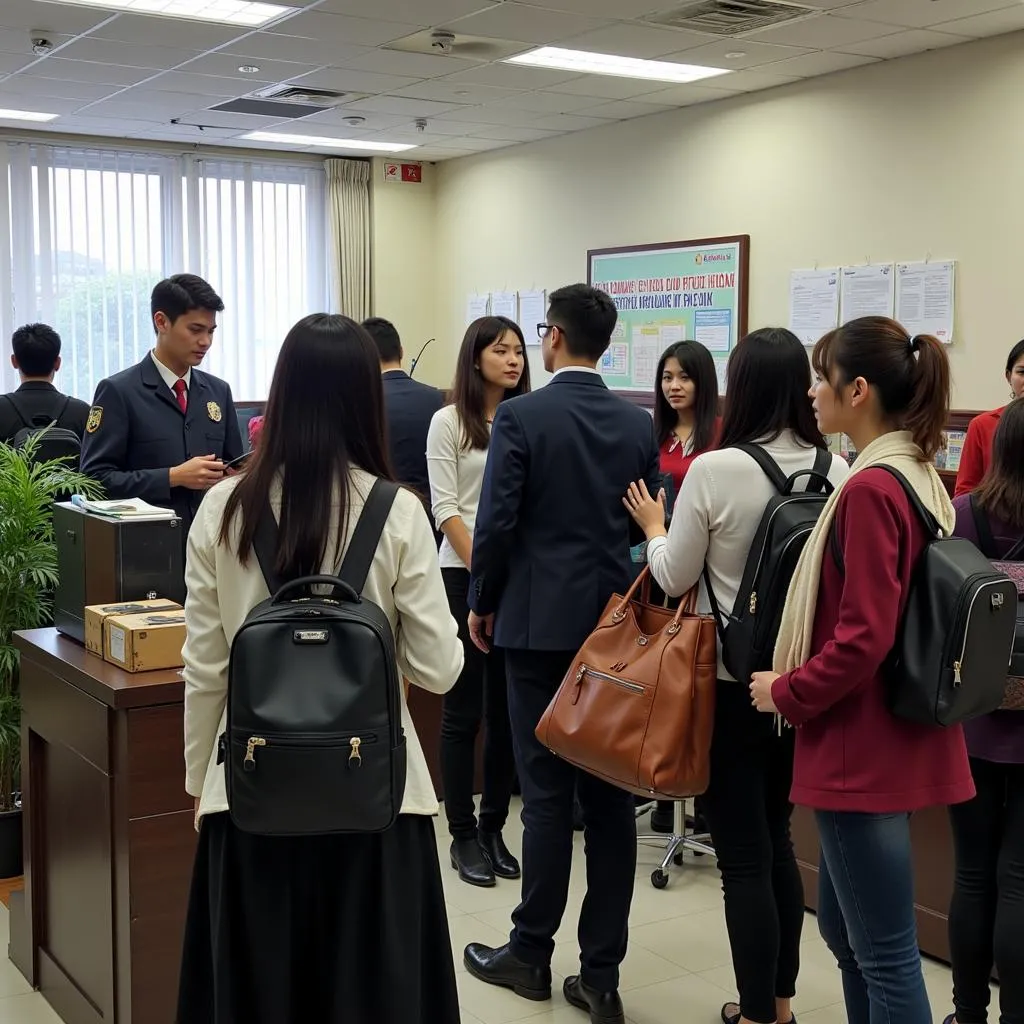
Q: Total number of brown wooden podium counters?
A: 1